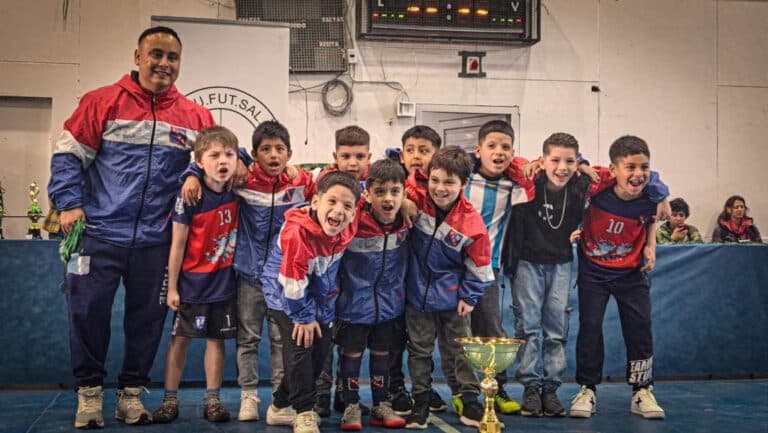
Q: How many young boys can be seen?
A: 10